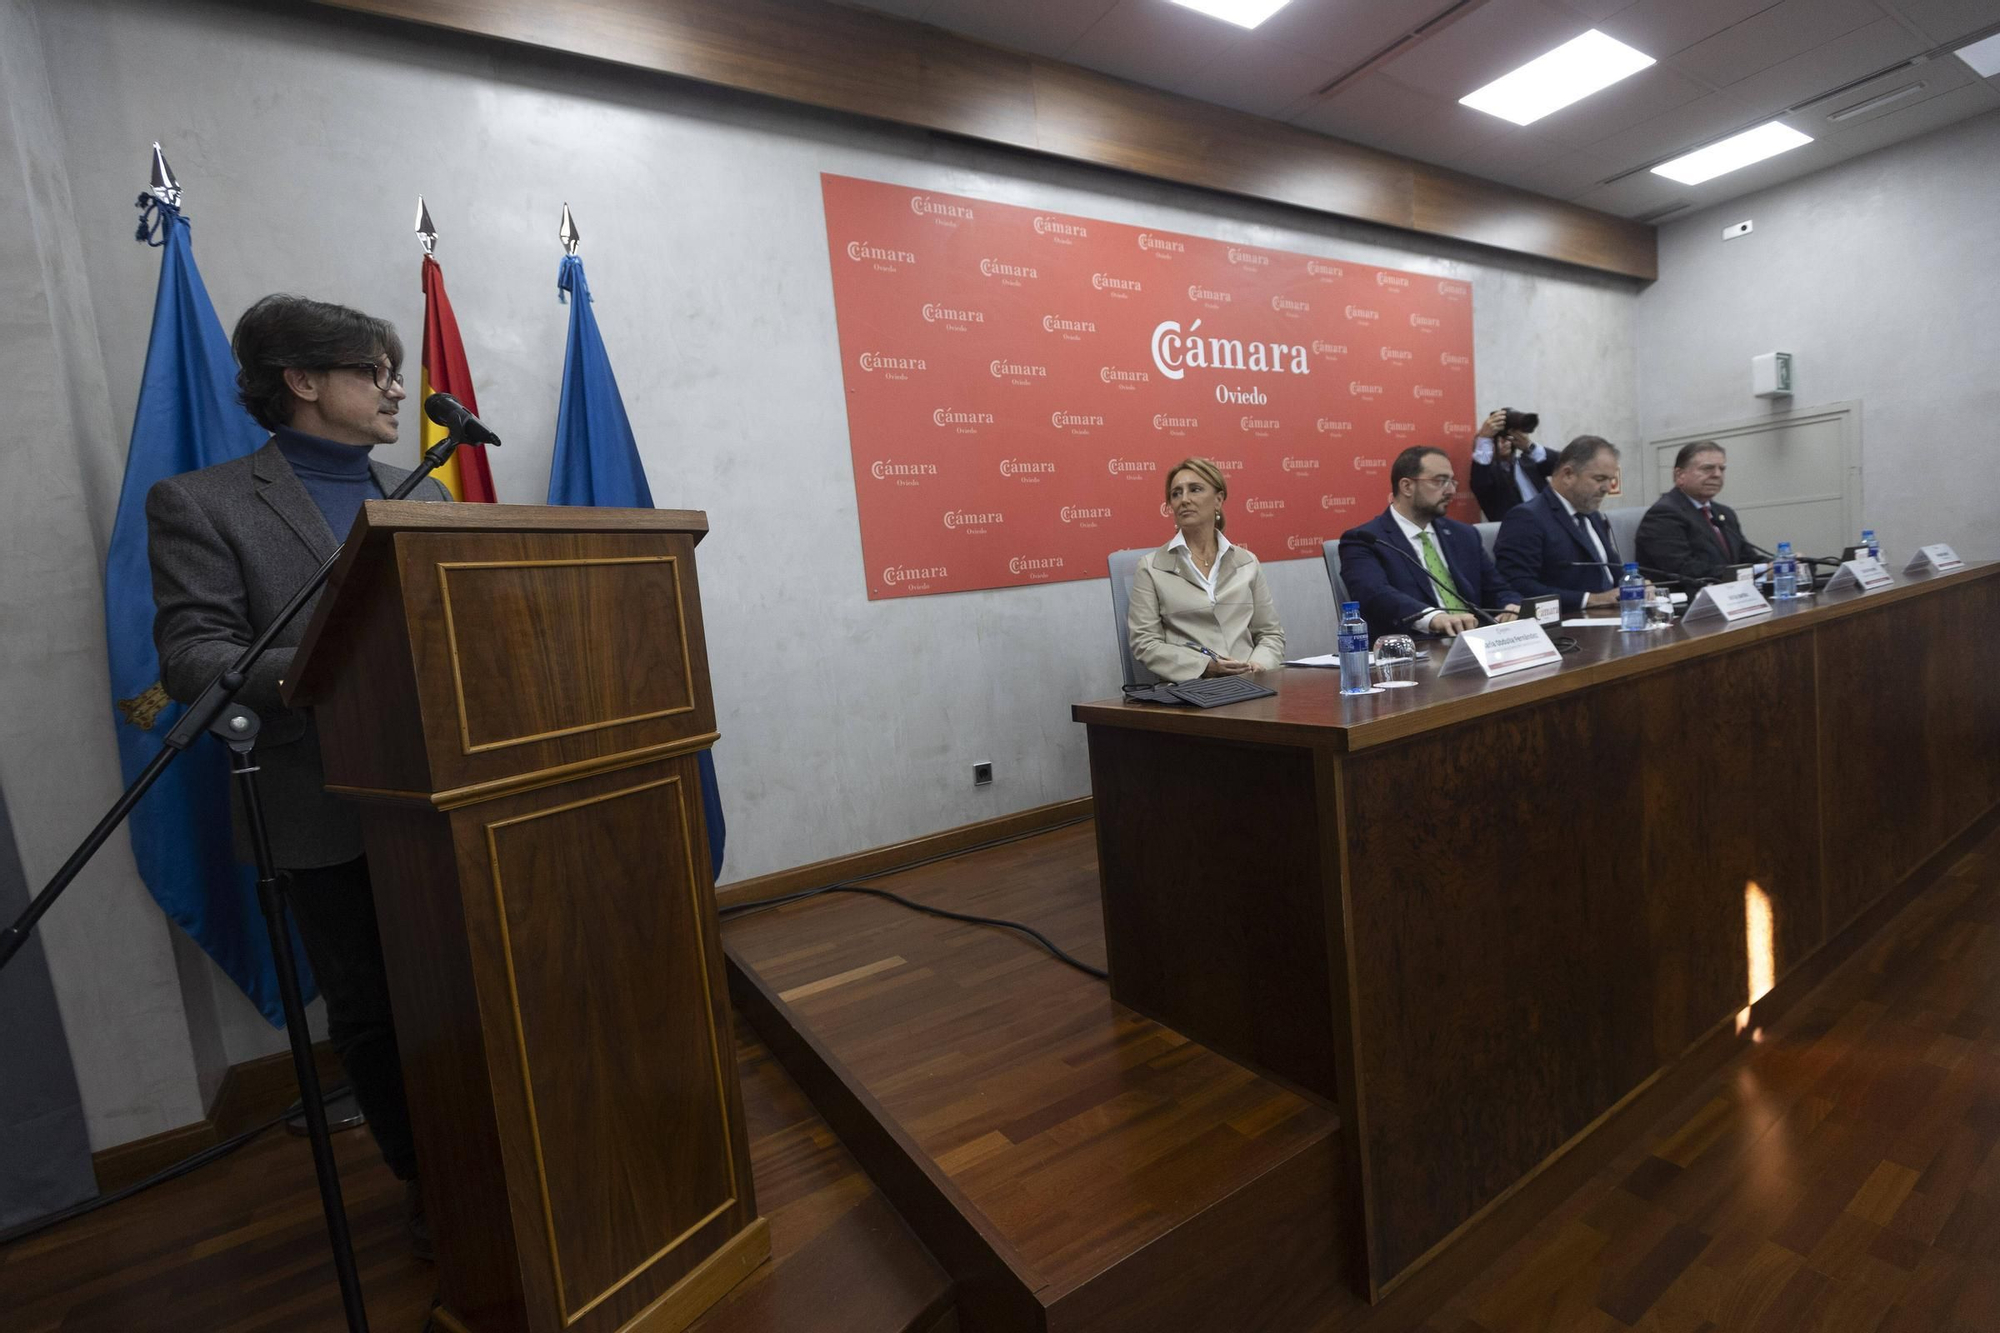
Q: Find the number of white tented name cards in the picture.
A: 4